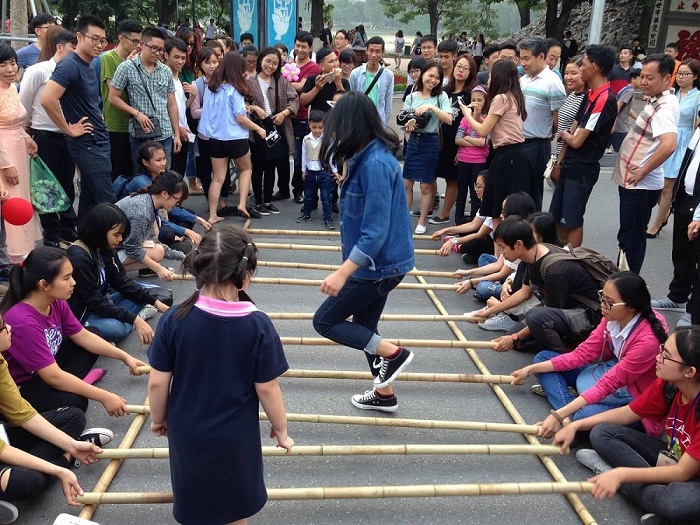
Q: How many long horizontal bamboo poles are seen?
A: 10